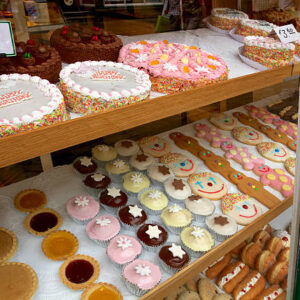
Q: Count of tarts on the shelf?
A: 7